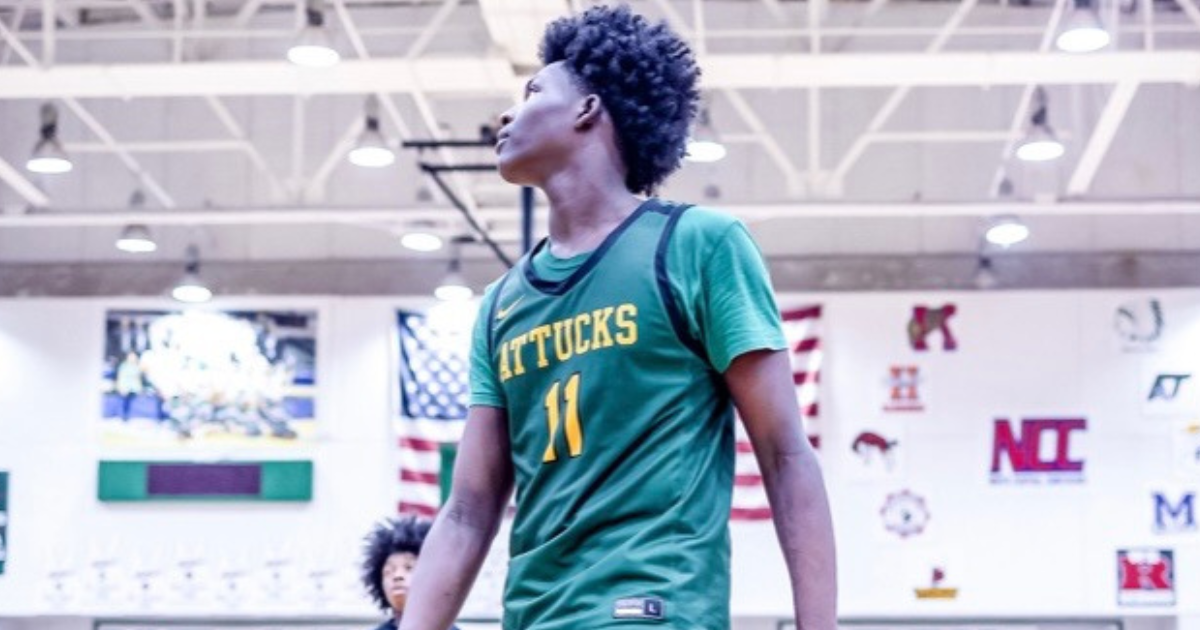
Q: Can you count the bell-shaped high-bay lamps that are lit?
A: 11